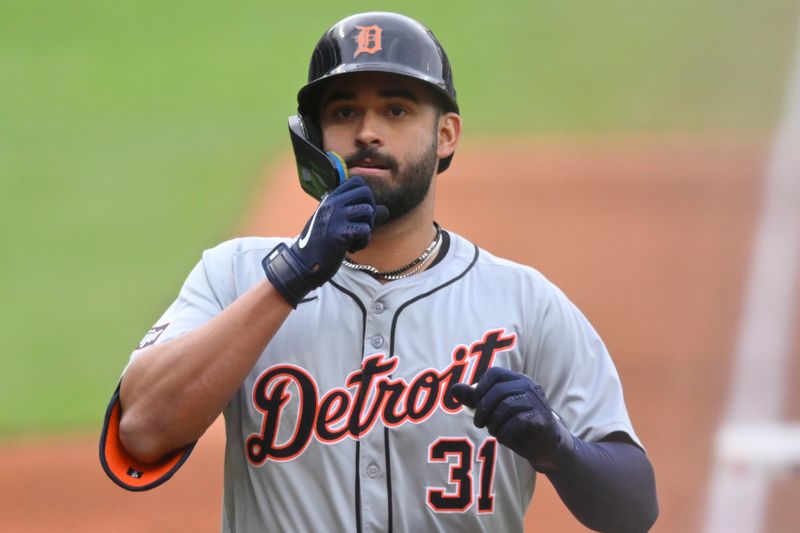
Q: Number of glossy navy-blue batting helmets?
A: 1